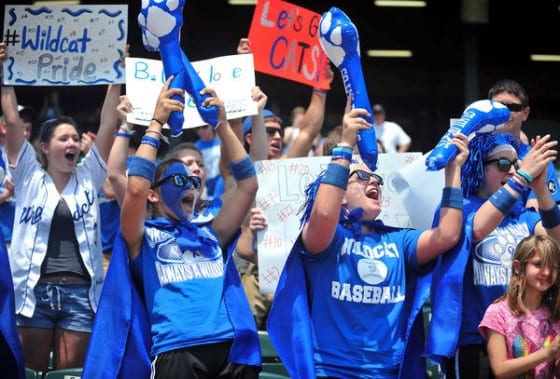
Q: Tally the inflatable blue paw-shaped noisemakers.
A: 4